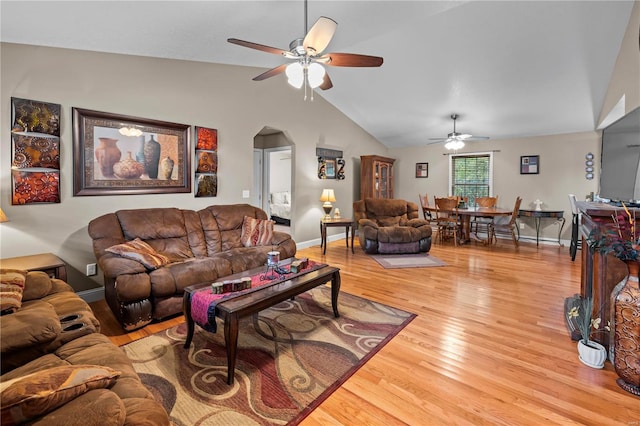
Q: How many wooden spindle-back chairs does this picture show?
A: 5